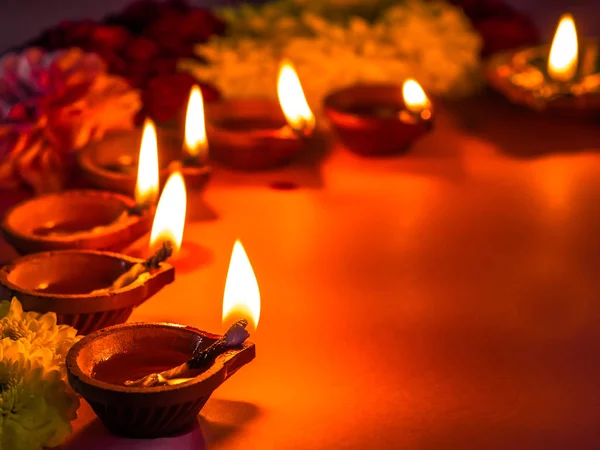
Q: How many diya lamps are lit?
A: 7